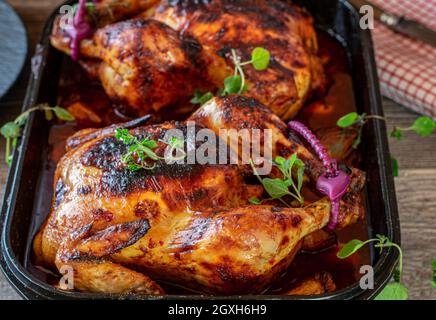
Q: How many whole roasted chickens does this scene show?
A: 2